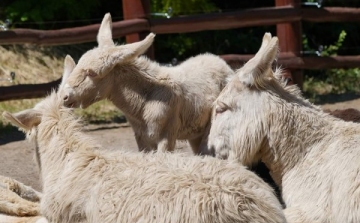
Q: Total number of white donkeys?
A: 3